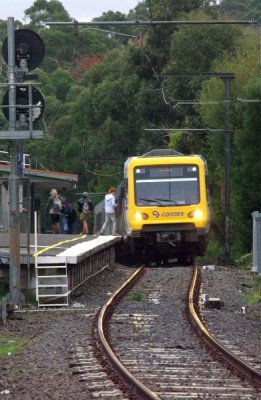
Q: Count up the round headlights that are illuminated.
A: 2